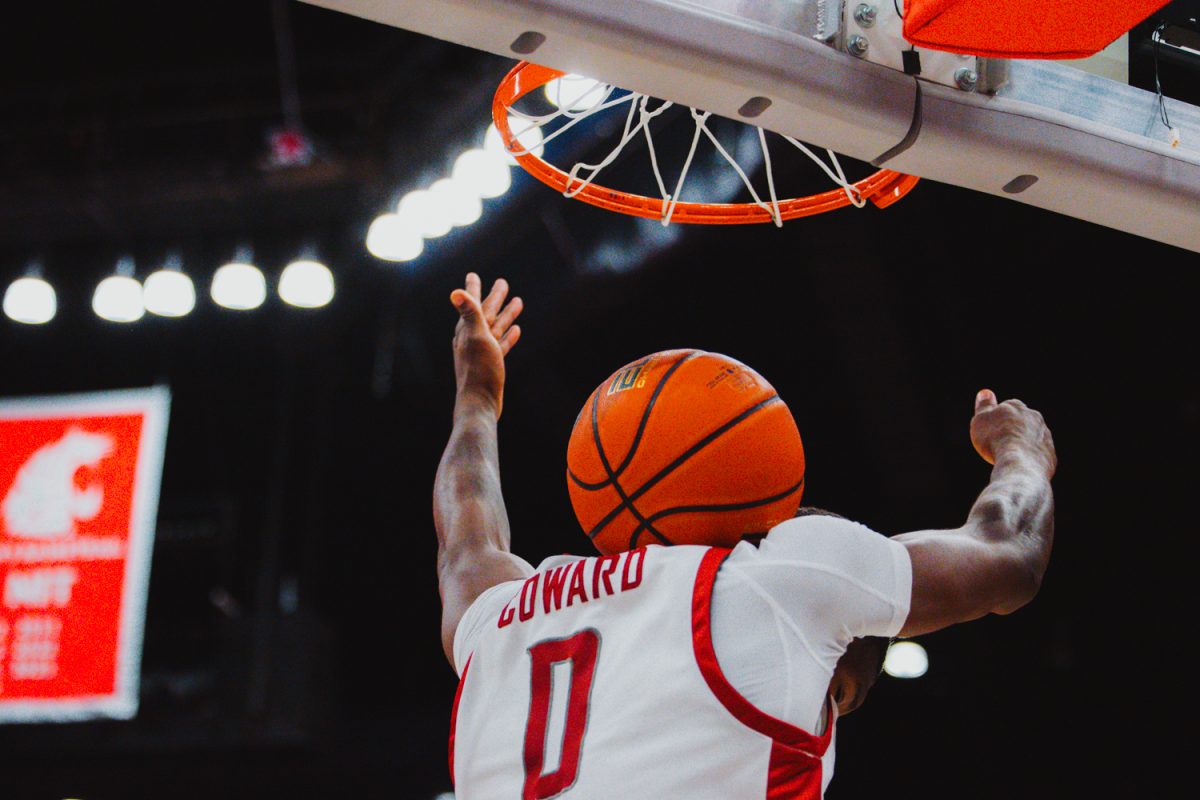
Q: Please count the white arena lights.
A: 12